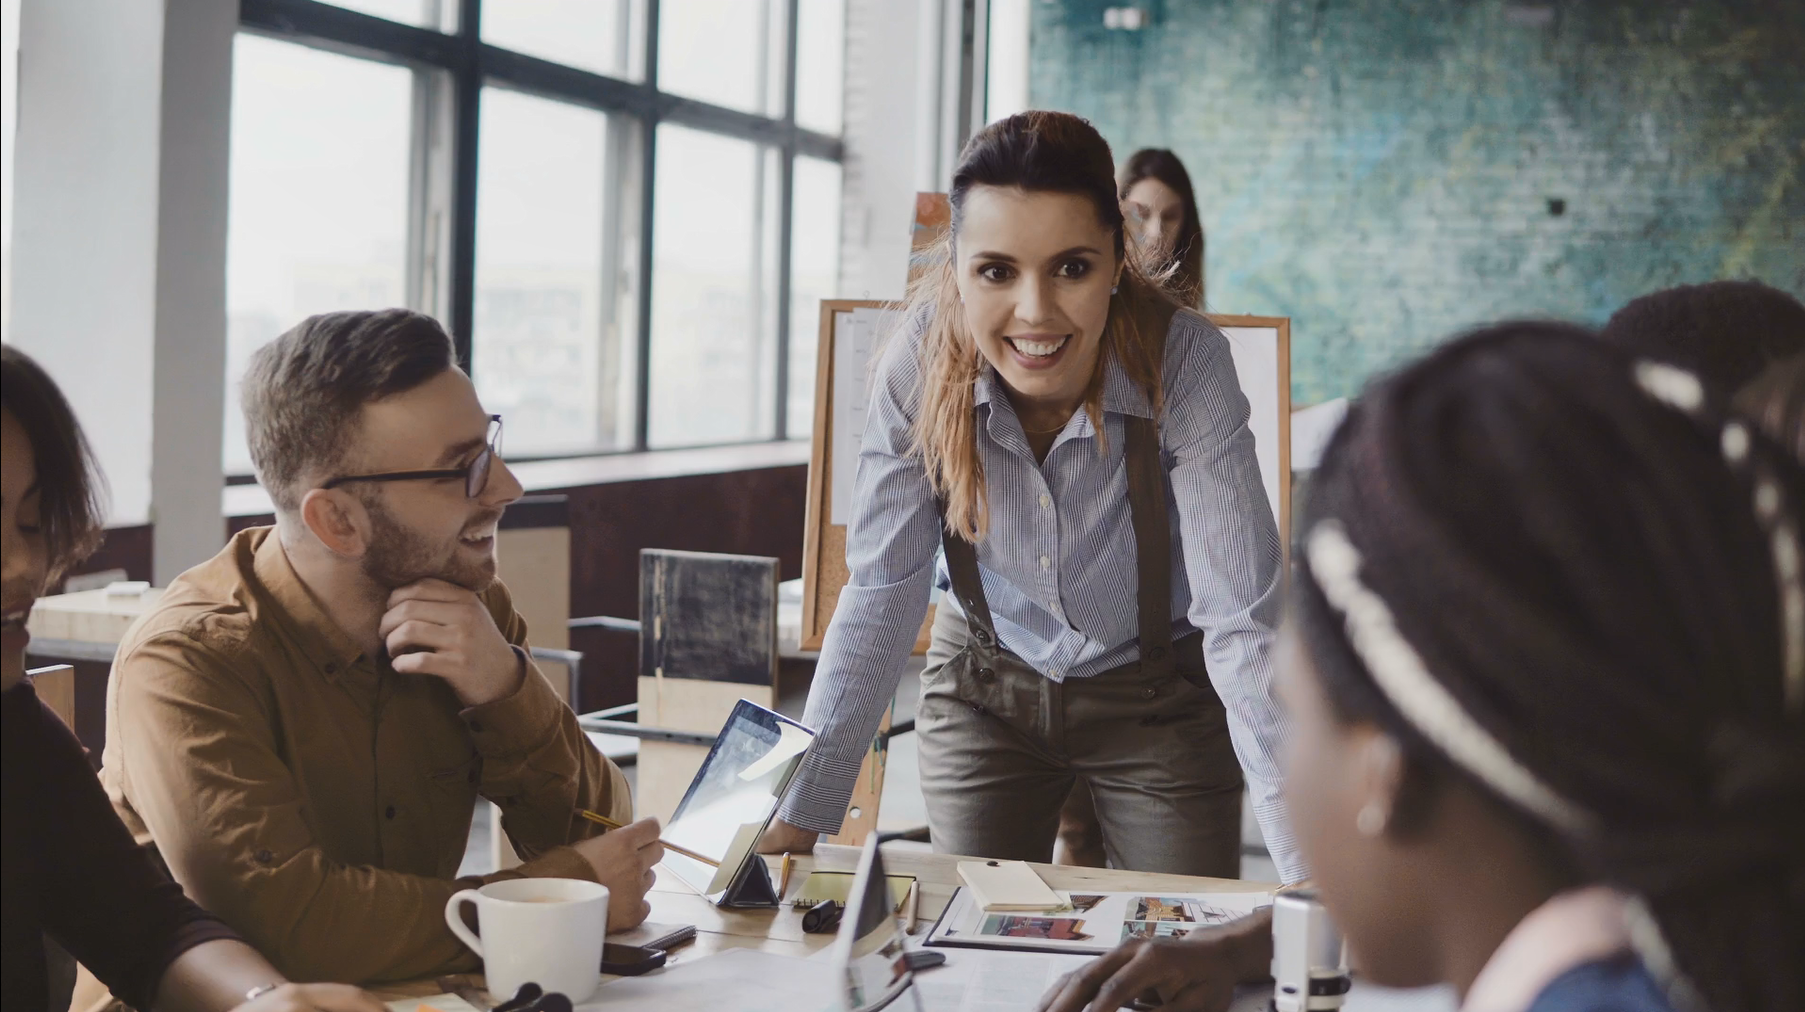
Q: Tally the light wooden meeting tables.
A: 1